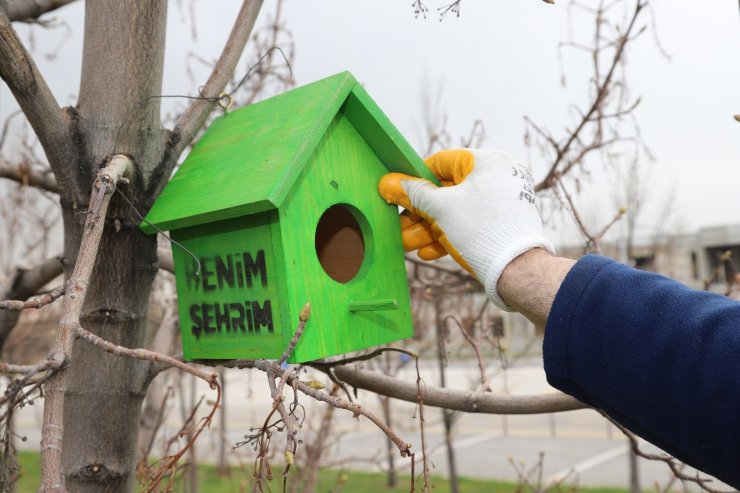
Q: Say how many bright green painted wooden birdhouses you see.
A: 1